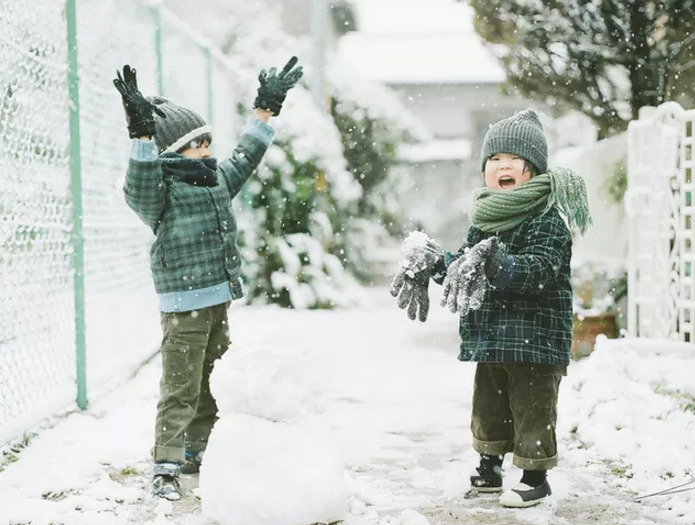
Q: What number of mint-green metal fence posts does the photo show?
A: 3